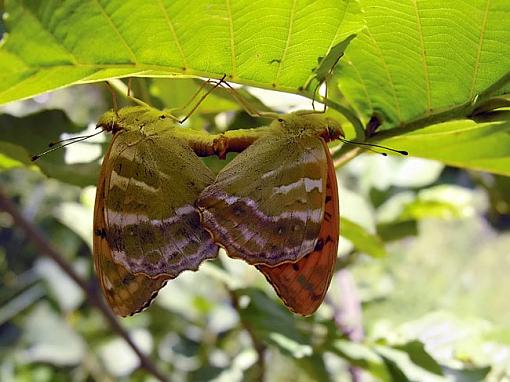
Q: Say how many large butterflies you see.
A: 2